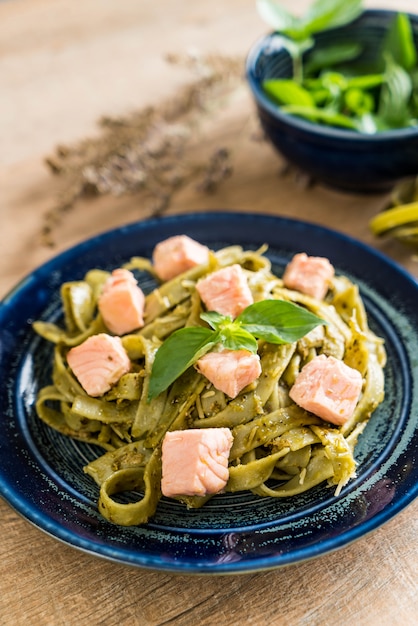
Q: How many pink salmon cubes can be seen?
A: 8